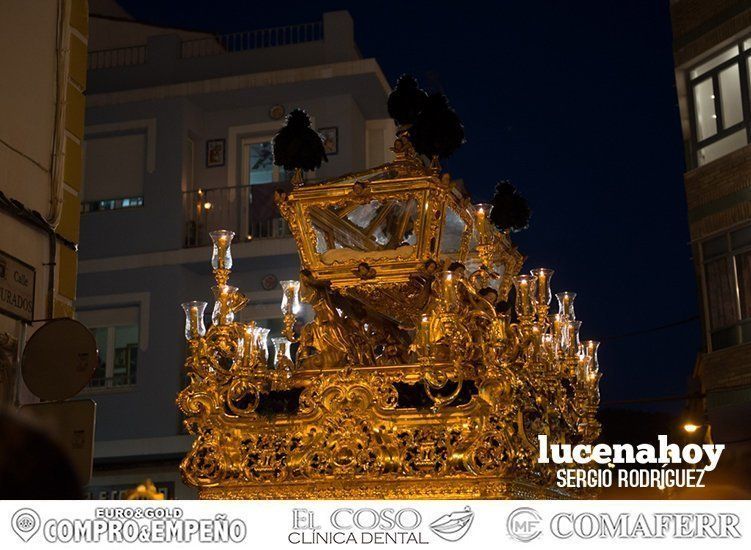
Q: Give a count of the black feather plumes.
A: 4